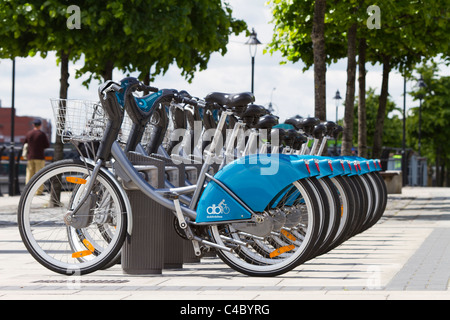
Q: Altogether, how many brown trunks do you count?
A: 7